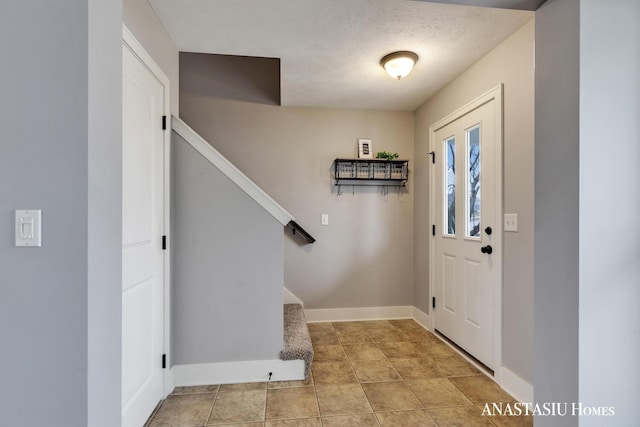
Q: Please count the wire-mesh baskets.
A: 4